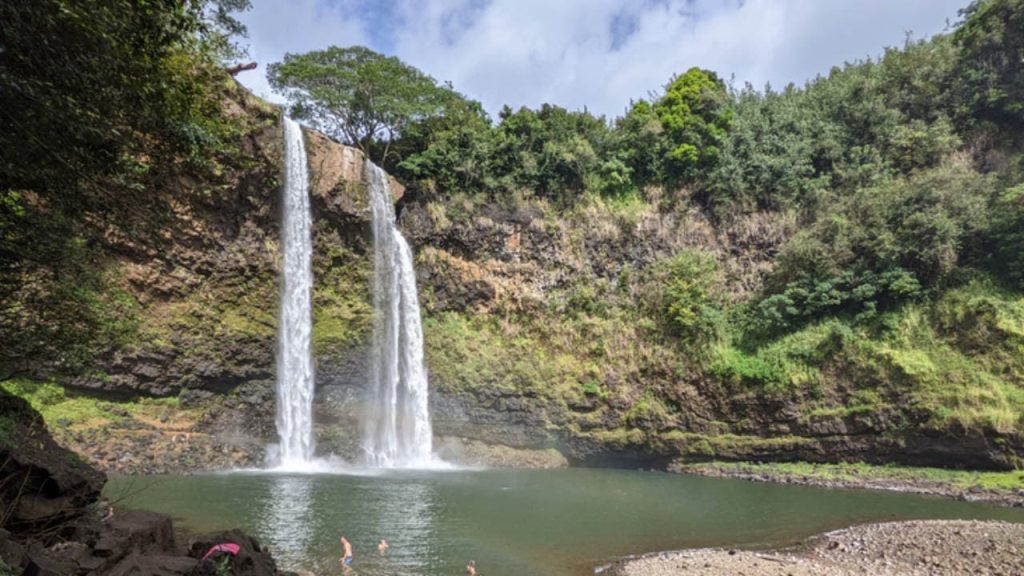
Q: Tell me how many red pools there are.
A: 0